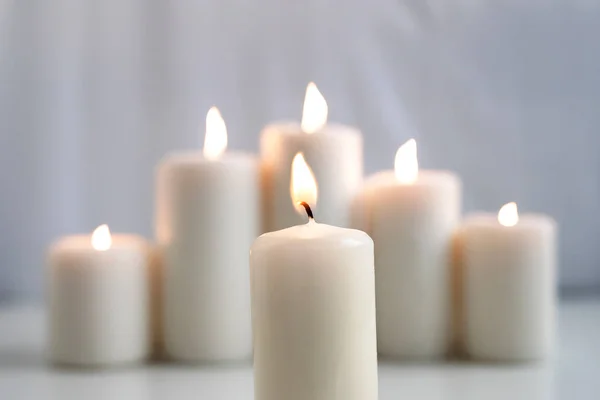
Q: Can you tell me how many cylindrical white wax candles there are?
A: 6